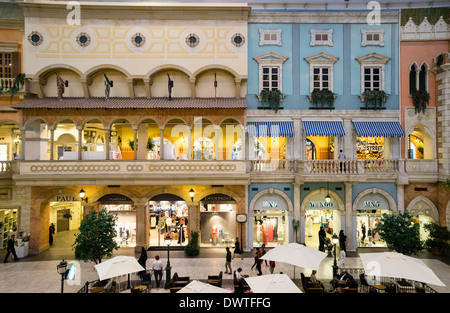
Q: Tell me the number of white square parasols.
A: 5